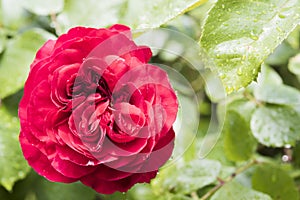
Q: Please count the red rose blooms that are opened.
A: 1